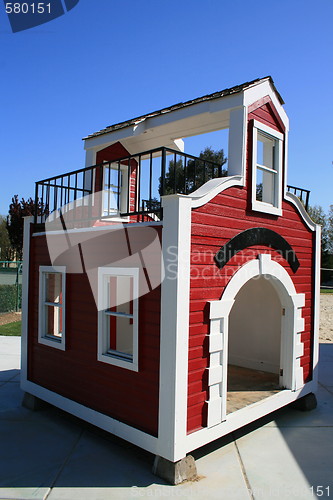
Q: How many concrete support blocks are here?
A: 3